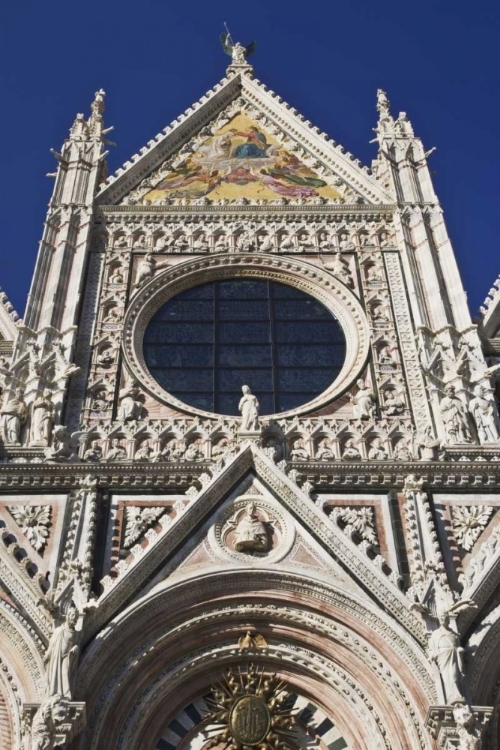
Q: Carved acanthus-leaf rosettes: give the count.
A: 4